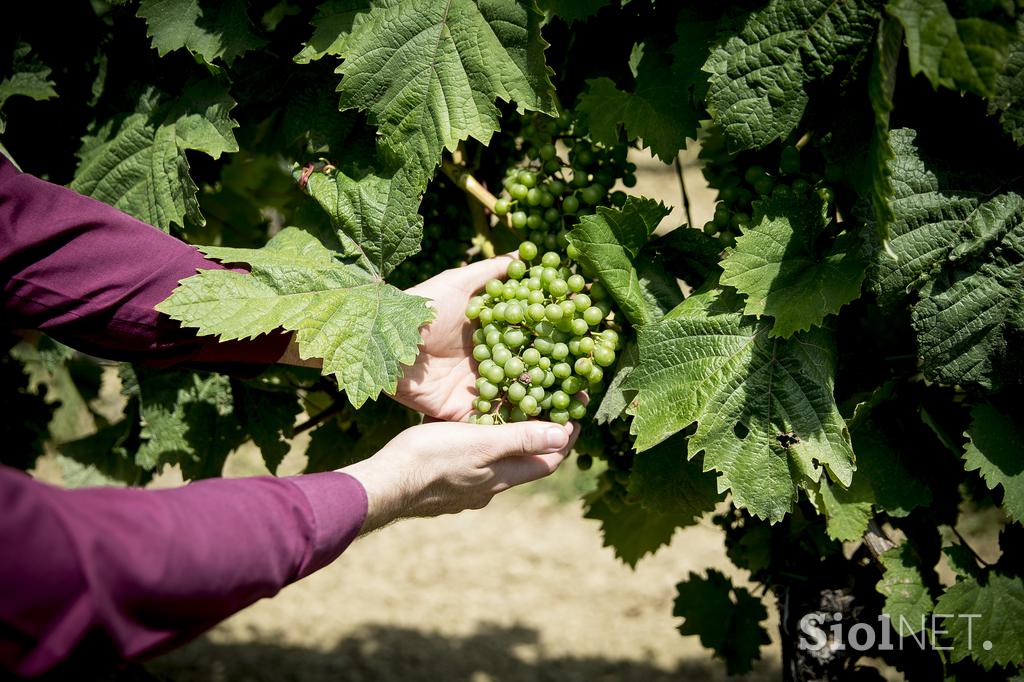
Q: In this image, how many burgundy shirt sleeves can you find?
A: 2